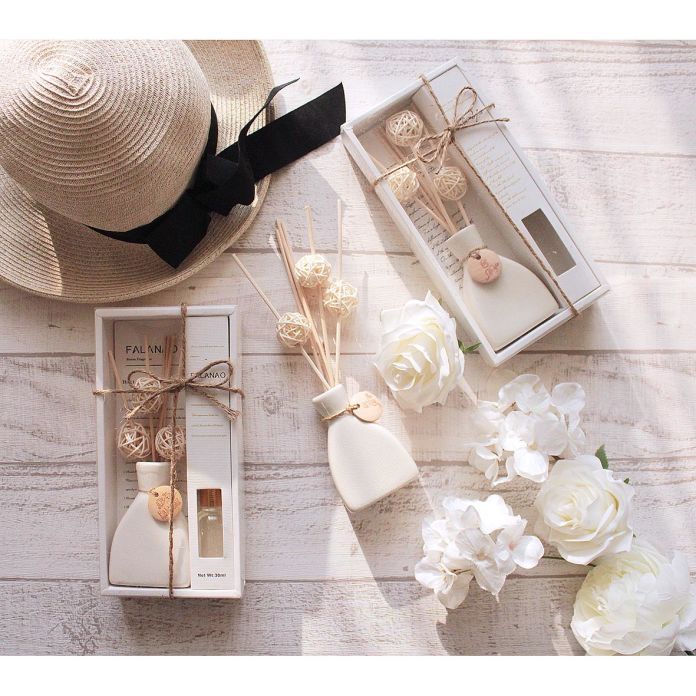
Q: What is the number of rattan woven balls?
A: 9